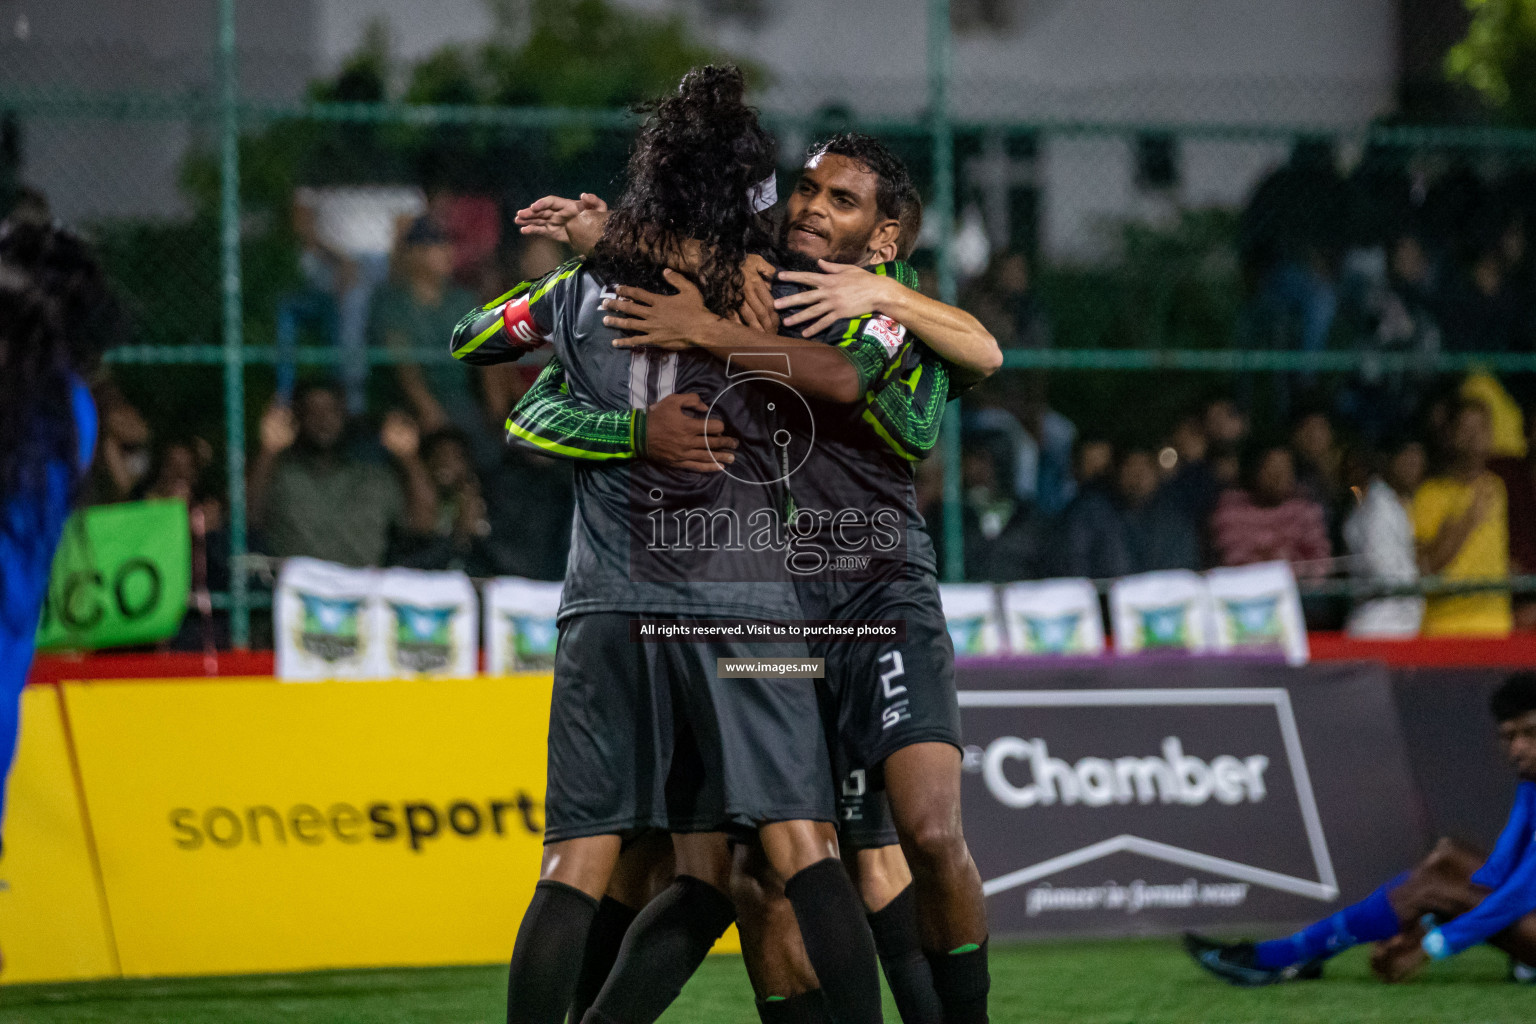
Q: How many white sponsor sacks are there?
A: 7